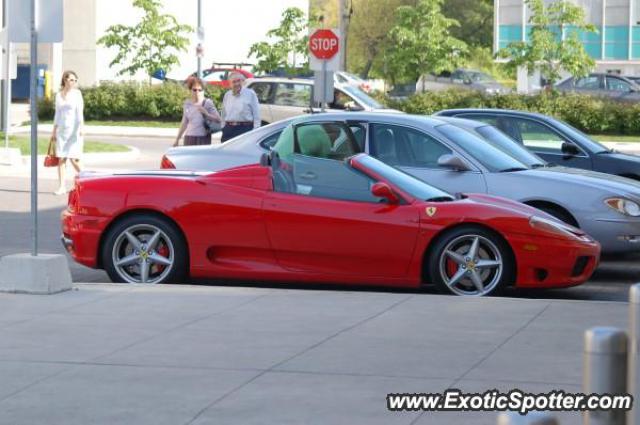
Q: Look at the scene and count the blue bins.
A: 1